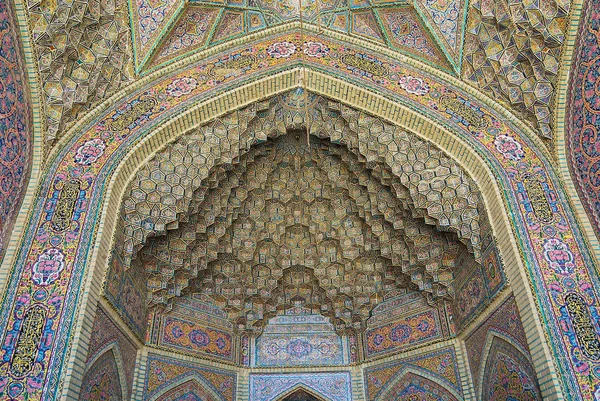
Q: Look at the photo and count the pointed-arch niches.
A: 5